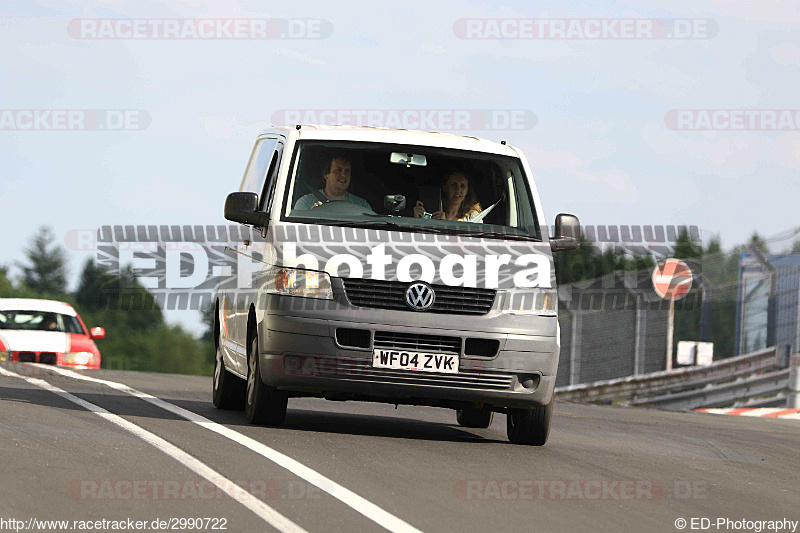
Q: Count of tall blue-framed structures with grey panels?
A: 1